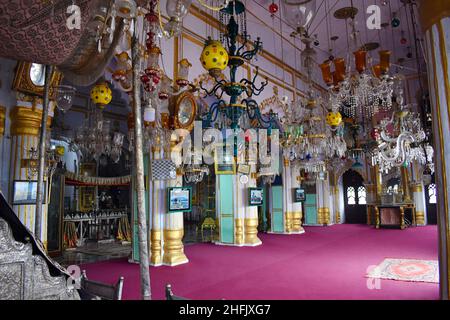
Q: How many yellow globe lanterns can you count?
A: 3